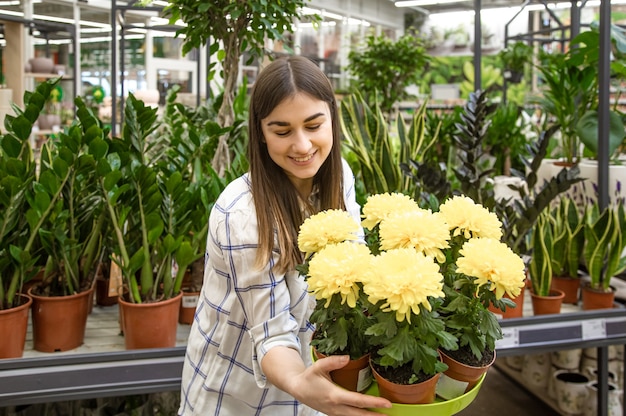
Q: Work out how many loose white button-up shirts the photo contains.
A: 1